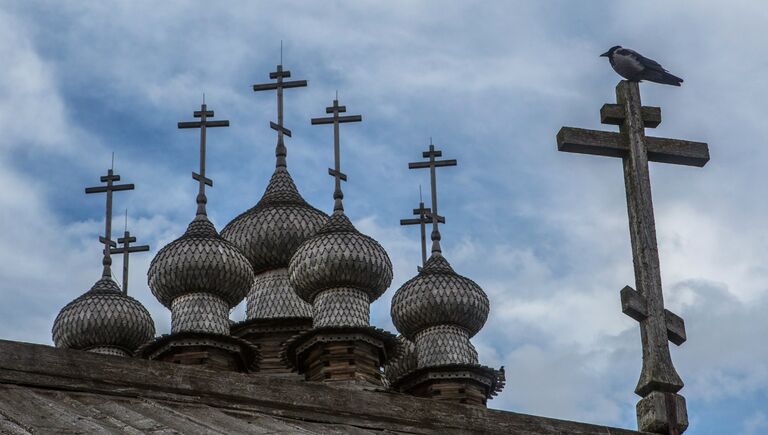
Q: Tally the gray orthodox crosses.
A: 8